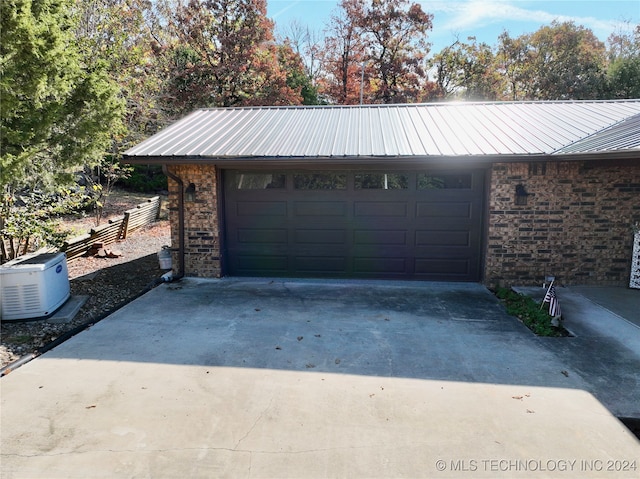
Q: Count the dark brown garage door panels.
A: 12